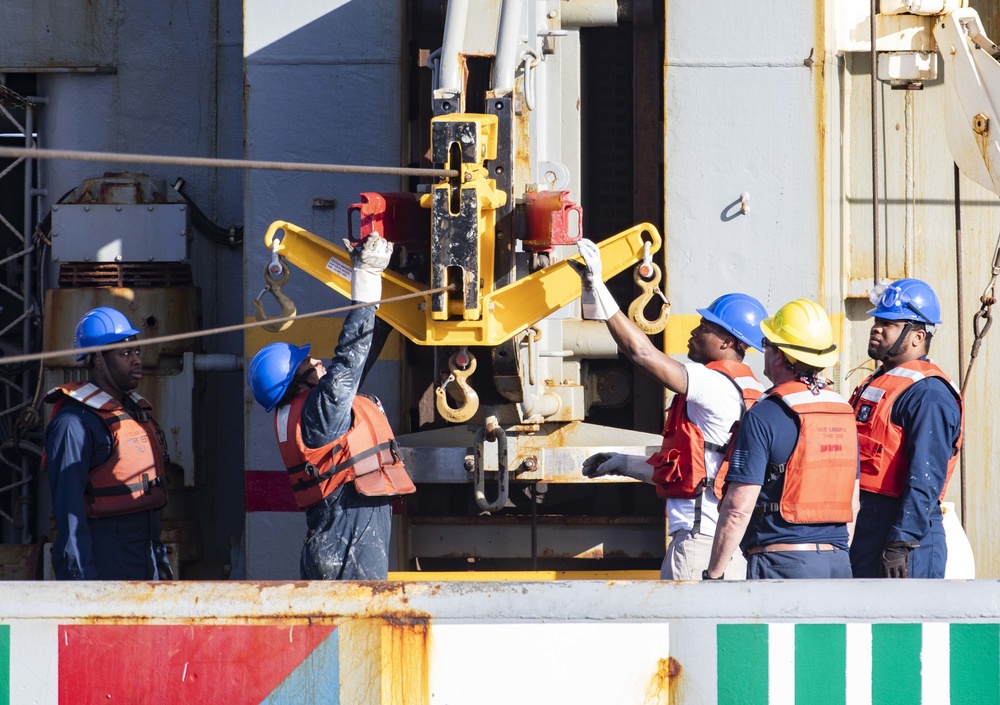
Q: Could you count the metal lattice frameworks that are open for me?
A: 1